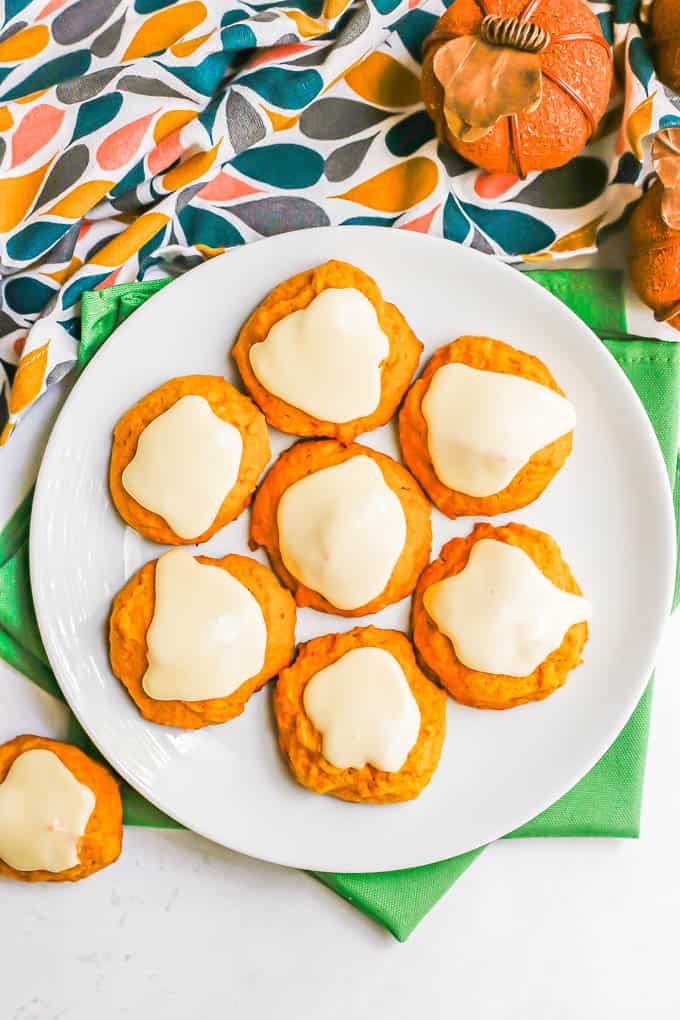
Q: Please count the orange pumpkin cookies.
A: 8